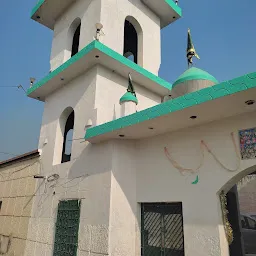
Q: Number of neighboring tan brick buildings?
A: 1